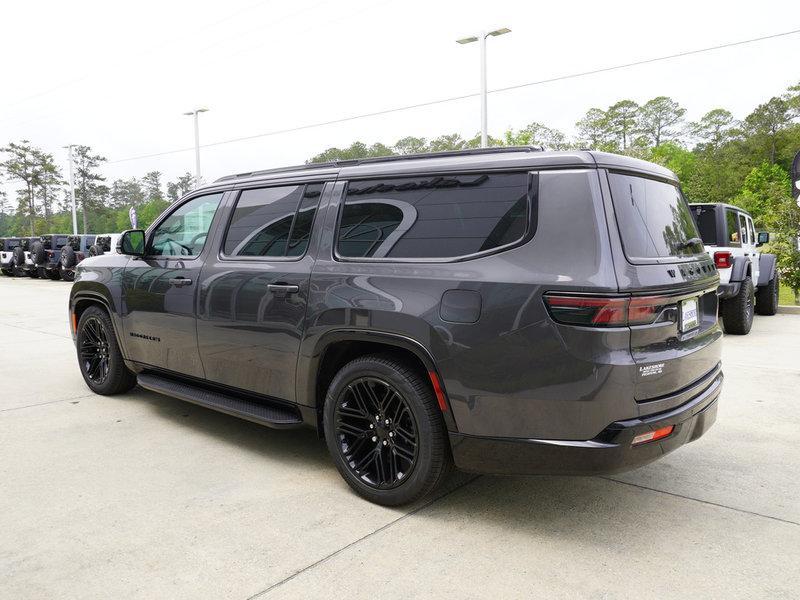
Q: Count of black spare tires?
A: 4